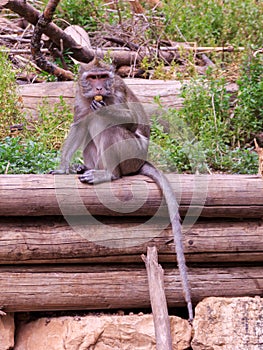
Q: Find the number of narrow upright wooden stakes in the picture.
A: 1